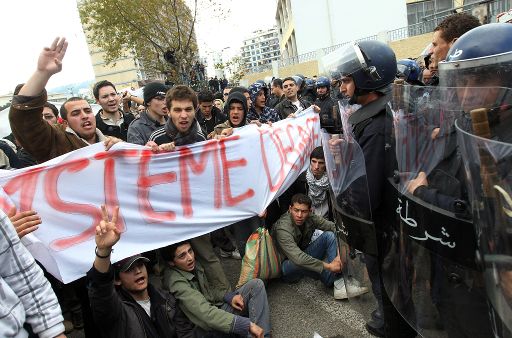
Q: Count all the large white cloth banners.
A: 1